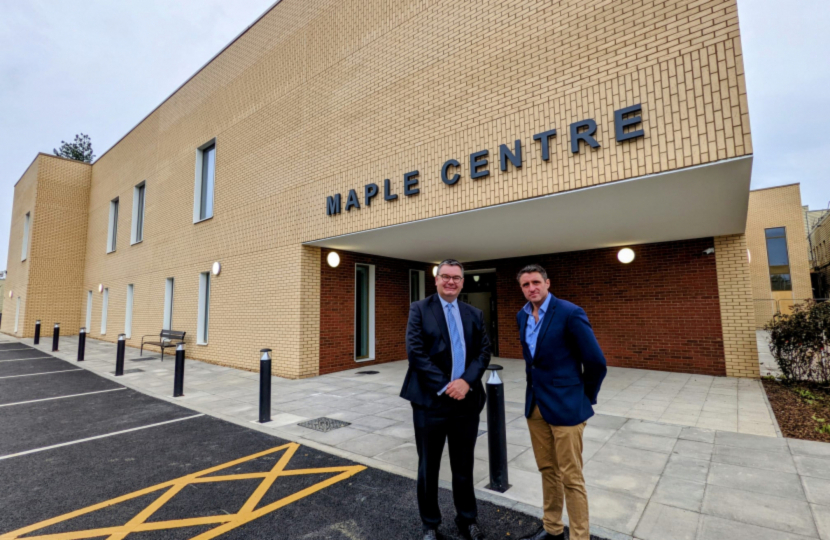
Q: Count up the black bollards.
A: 7